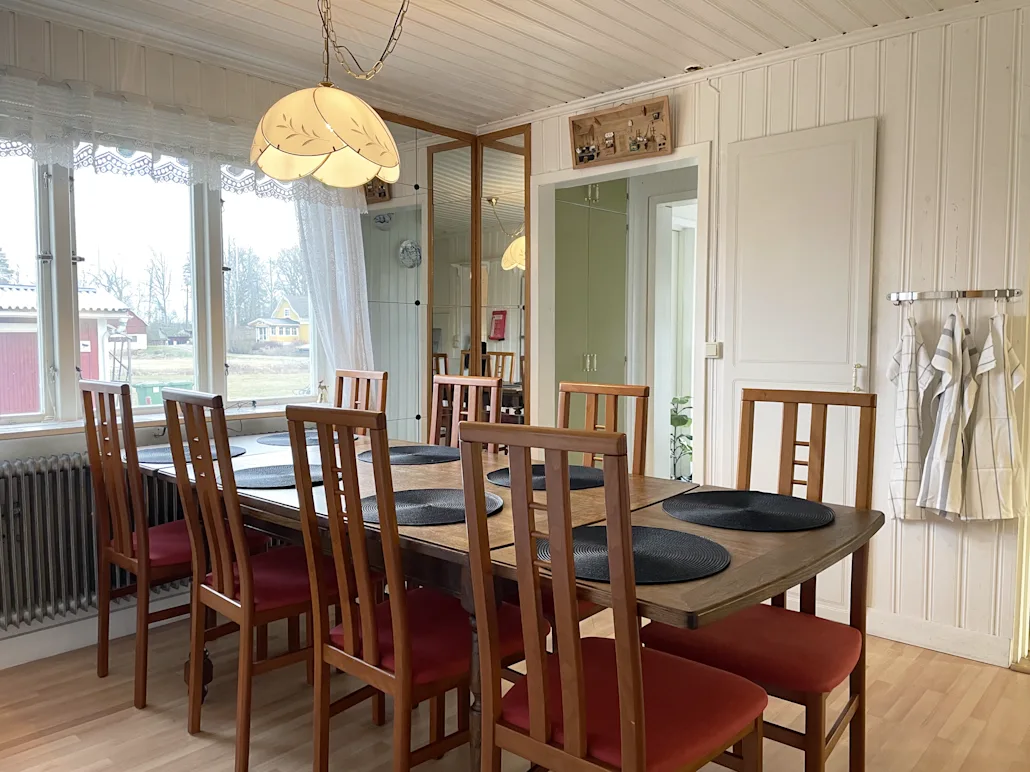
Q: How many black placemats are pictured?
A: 8